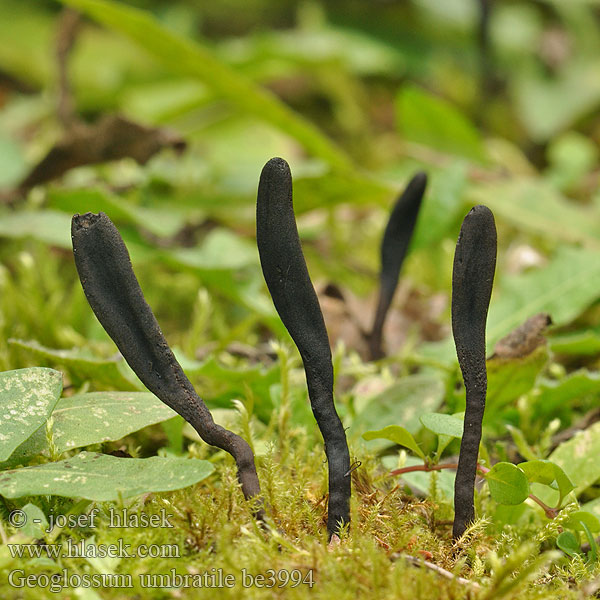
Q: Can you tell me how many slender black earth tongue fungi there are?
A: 4